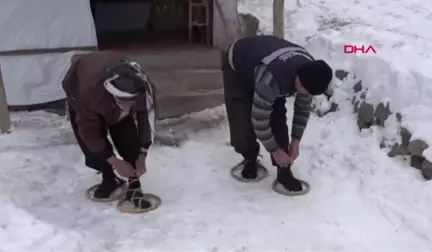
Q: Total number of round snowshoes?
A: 4